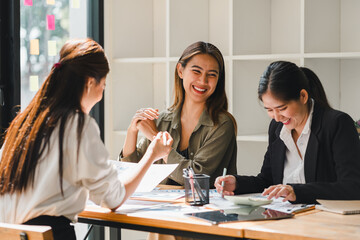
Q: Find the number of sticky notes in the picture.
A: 7